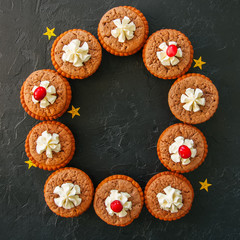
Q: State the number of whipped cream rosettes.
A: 10